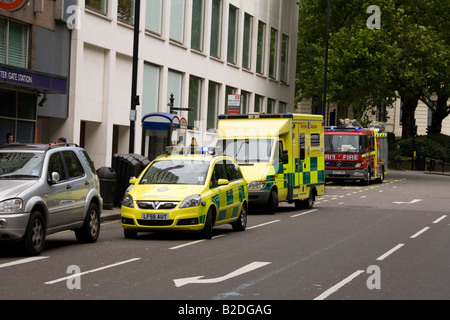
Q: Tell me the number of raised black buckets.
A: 0